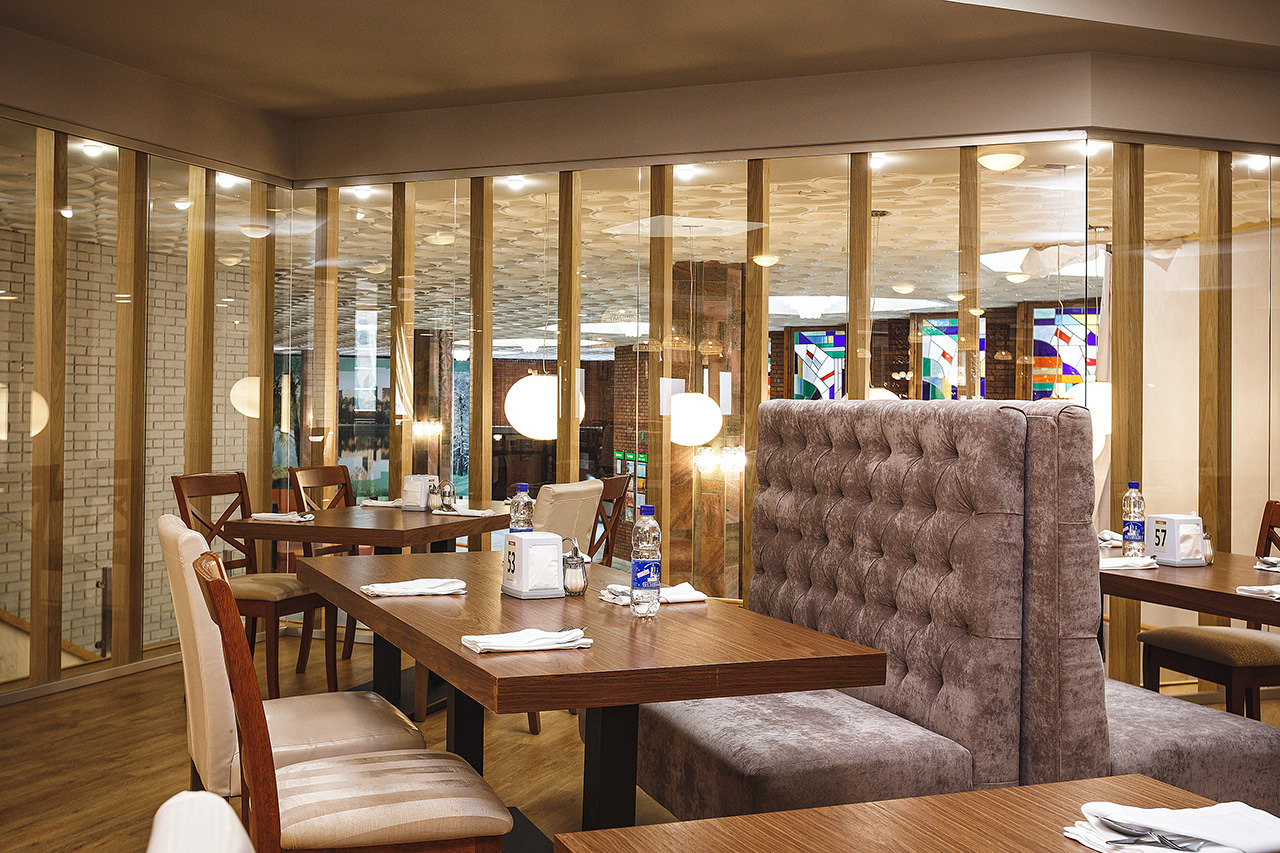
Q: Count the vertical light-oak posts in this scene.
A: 14